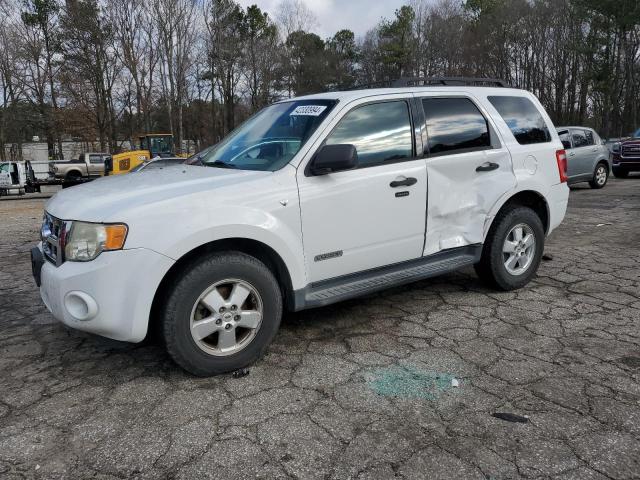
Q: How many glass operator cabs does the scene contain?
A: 1